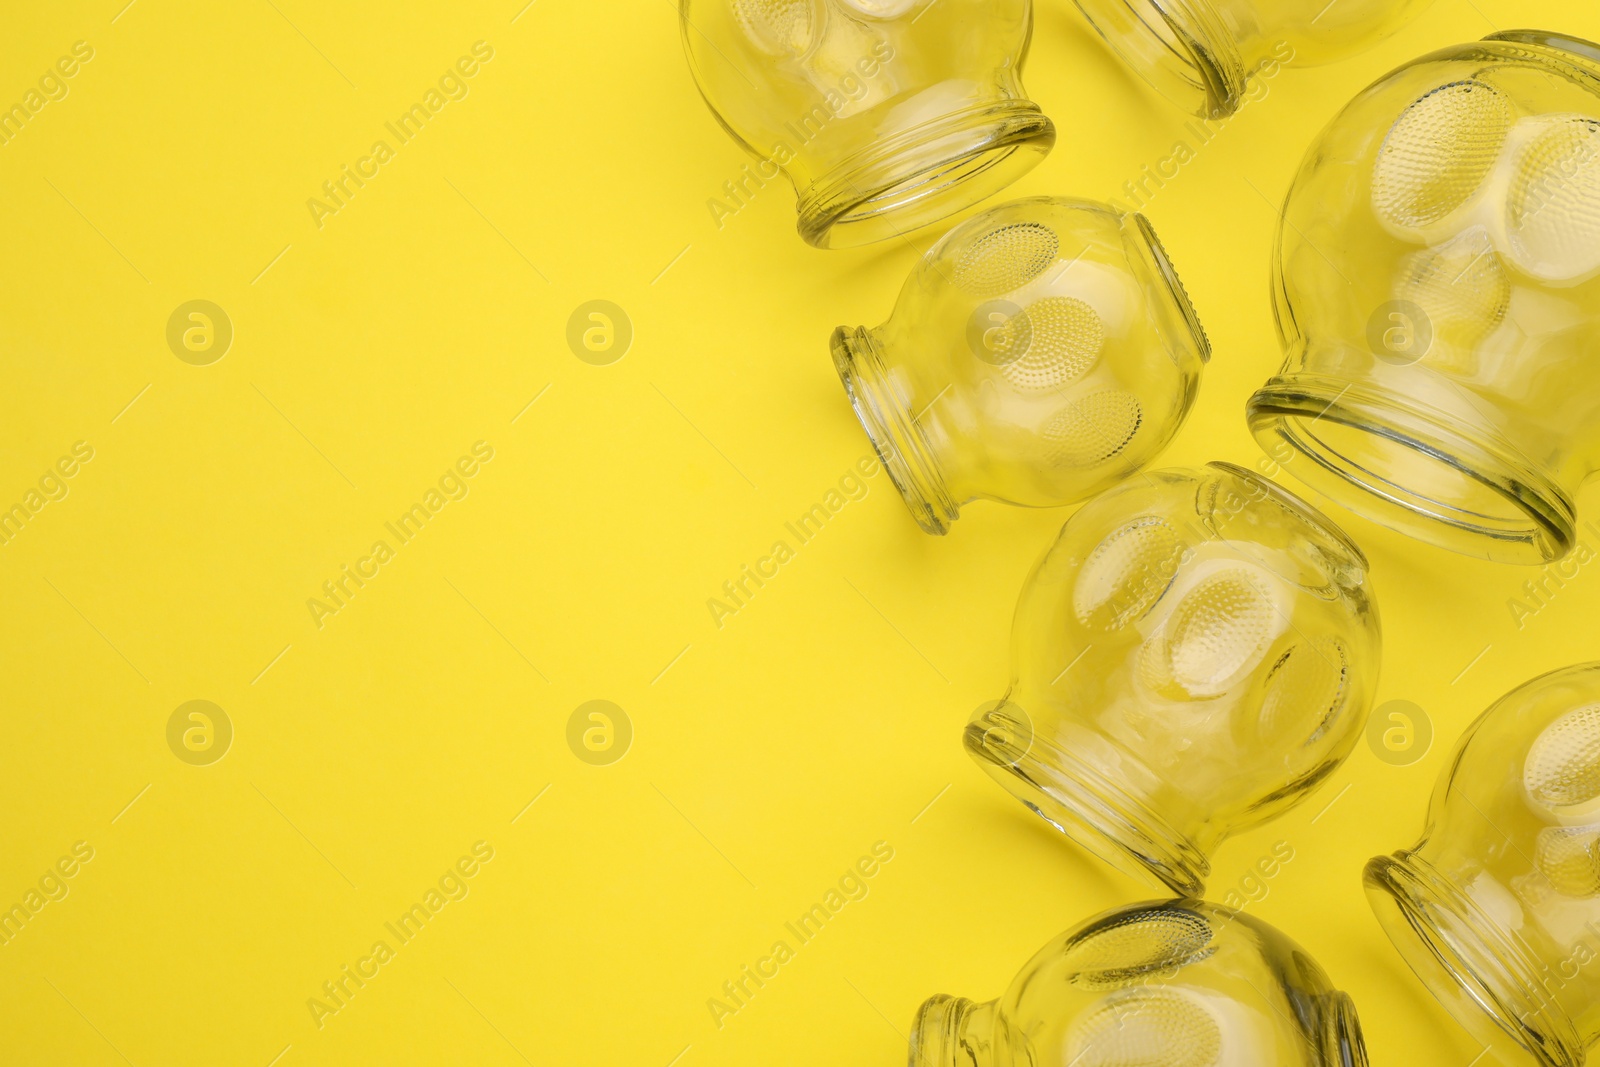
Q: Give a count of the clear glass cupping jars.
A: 7